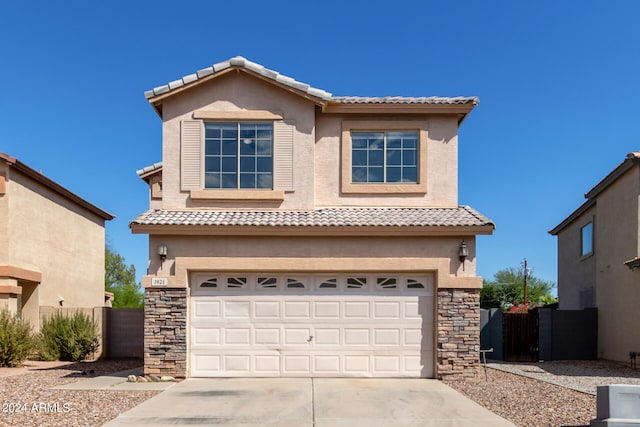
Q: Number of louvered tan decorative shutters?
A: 2